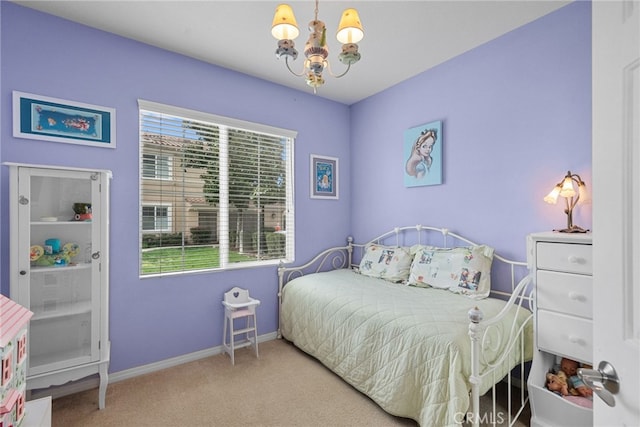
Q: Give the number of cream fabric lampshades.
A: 2